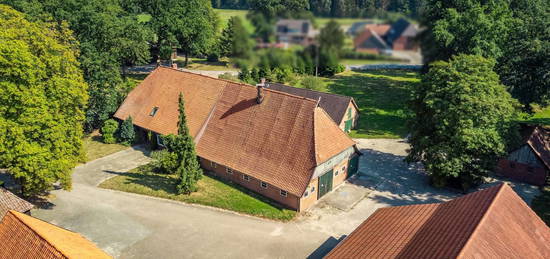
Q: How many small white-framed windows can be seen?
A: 9